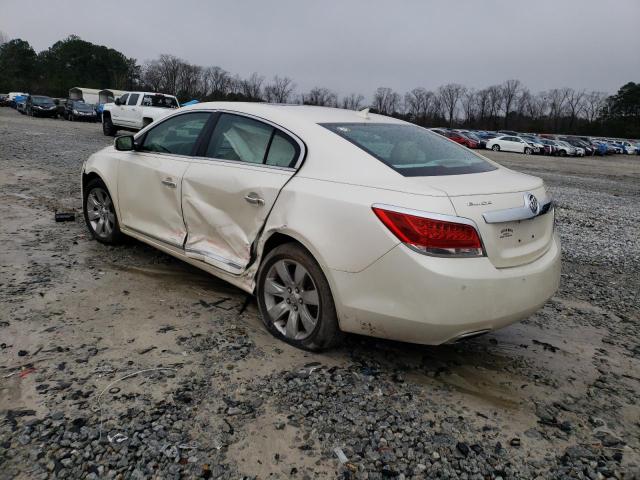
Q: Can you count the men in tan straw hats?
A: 0